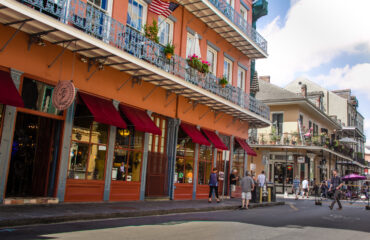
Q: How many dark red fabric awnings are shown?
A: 6